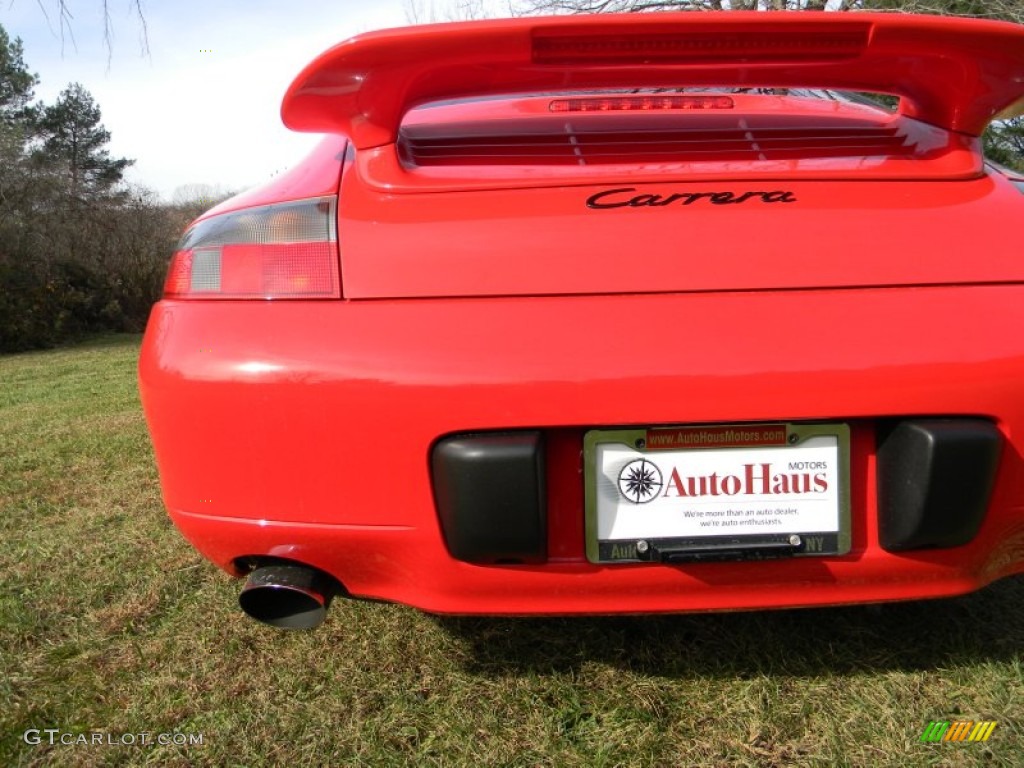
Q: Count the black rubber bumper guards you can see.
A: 2